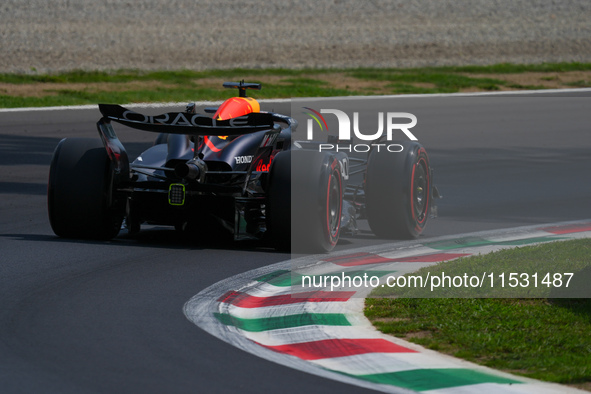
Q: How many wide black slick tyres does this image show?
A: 3